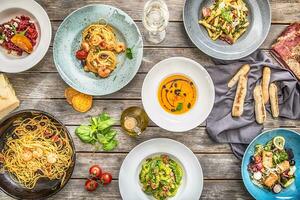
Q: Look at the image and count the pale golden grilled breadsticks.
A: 5